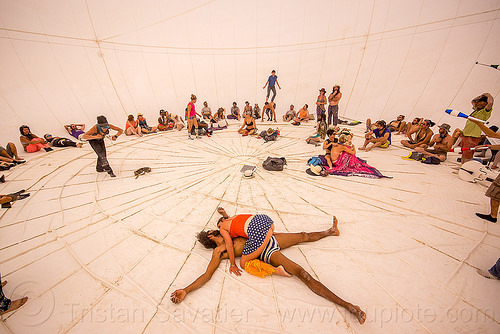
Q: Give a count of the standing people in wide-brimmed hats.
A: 2